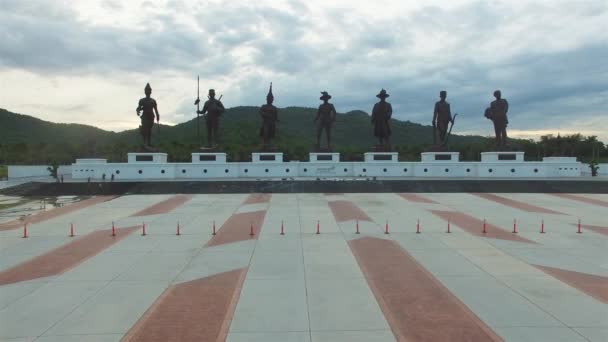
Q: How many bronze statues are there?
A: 7